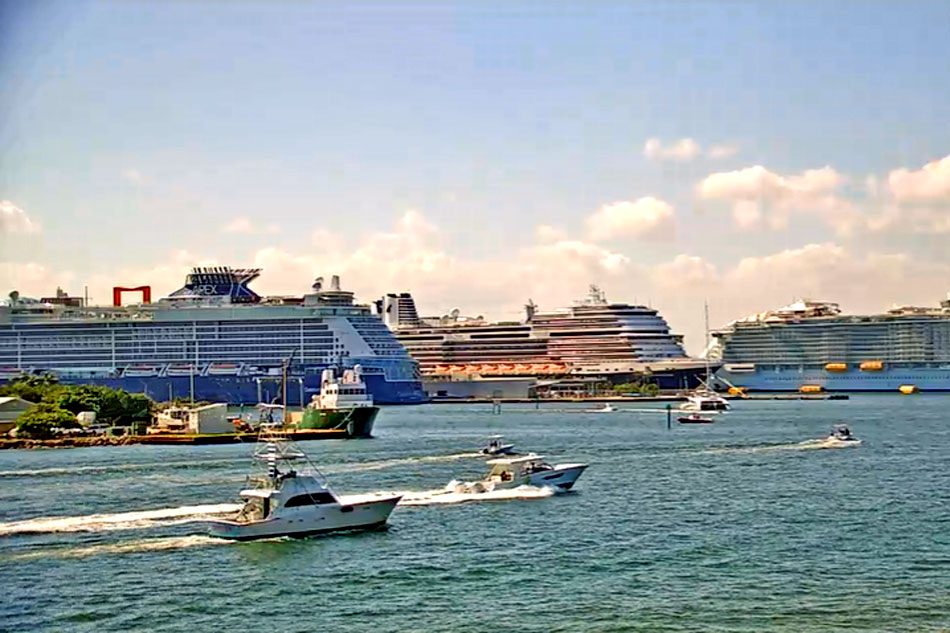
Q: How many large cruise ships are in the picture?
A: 3